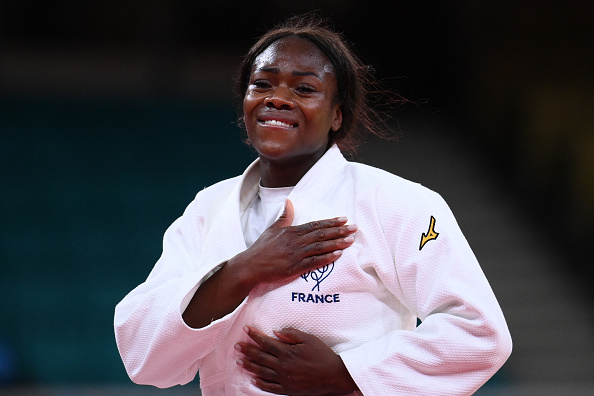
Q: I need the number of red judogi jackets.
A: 0